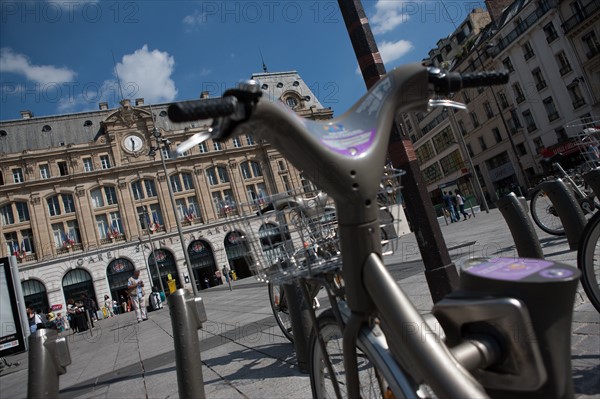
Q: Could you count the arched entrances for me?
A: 7